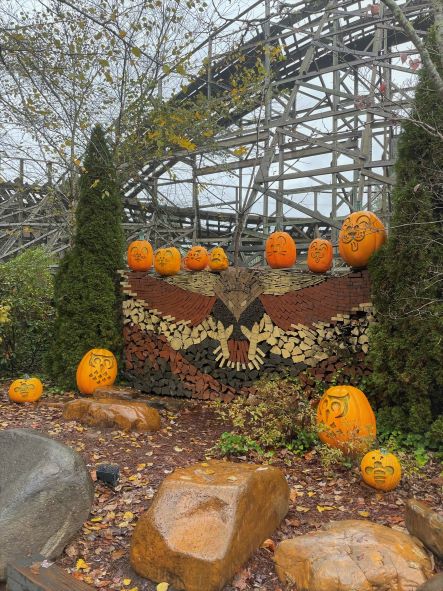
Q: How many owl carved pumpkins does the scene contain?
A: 2